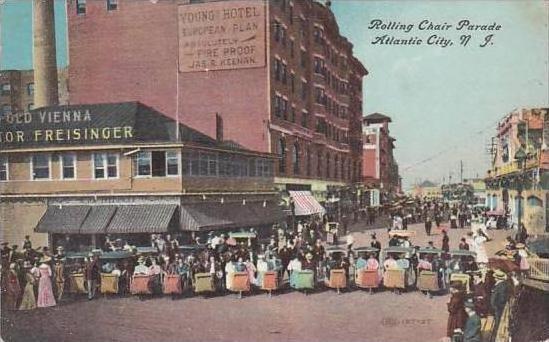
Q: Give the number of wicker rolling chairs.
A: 13